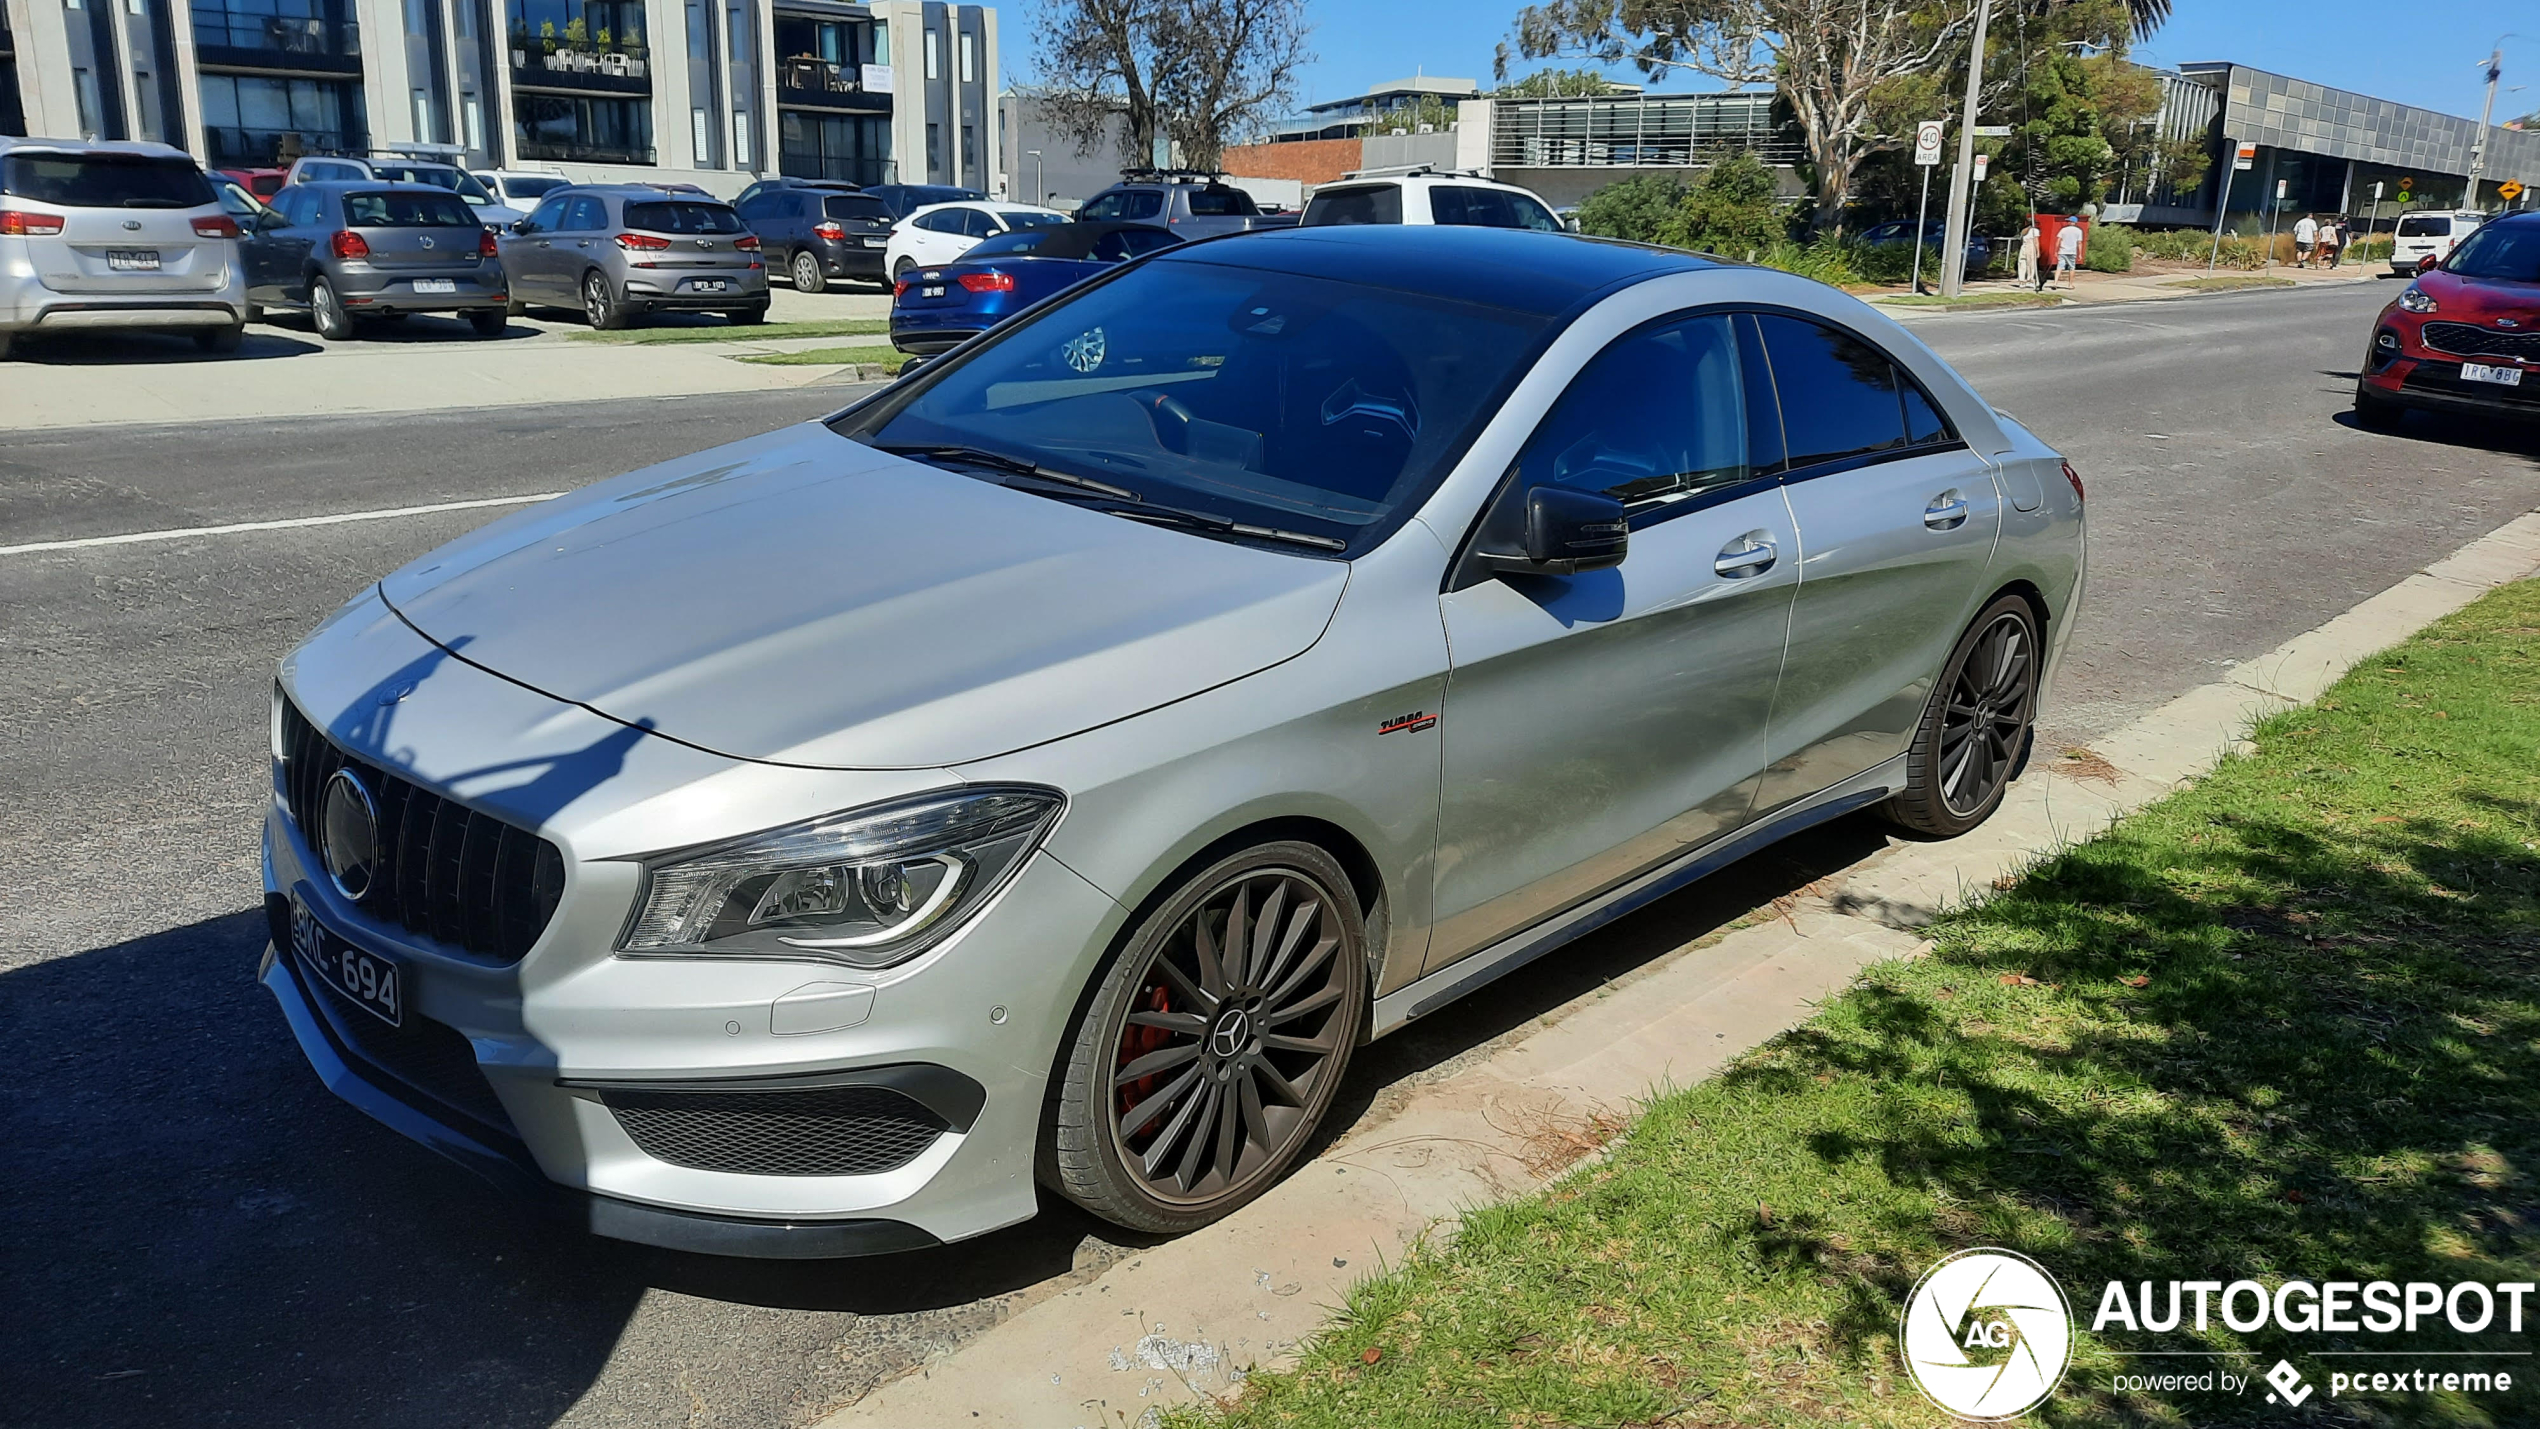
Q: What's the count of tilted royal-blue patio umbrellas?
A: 0